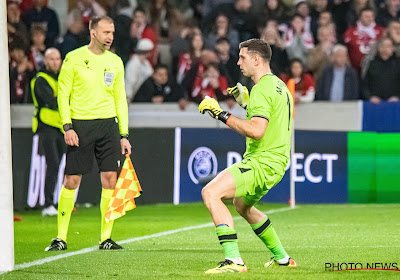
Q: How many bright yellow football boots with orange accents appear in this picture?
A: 2